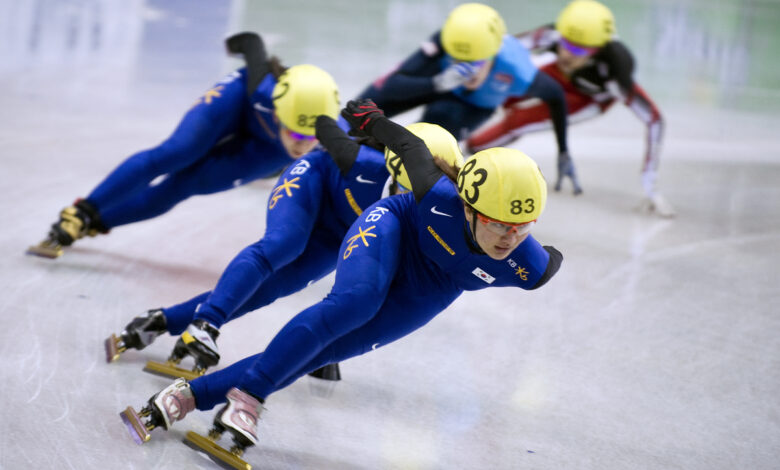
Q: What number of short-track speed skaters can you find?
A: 5